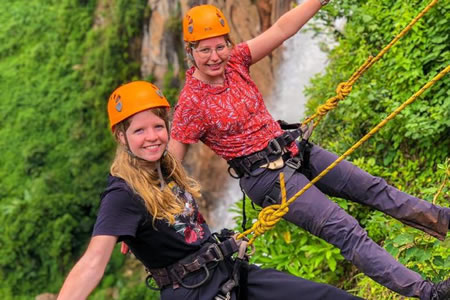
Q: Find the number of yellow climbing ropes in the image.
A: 2